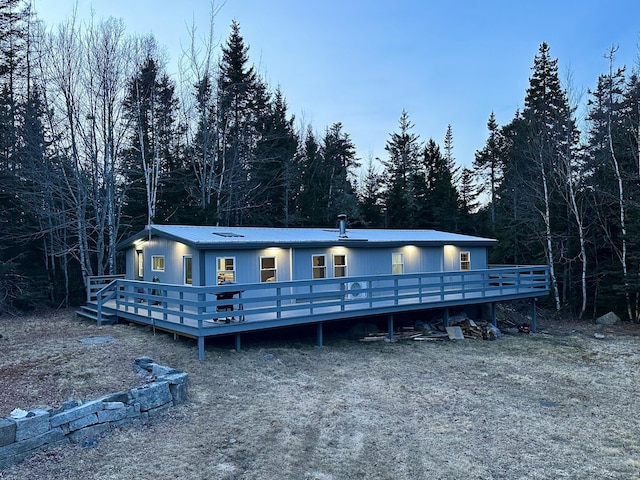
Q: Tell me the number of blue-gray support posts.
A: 7